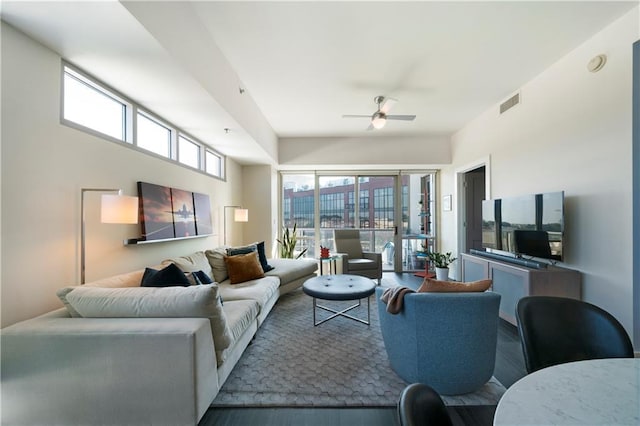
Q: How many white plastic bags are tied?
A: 0